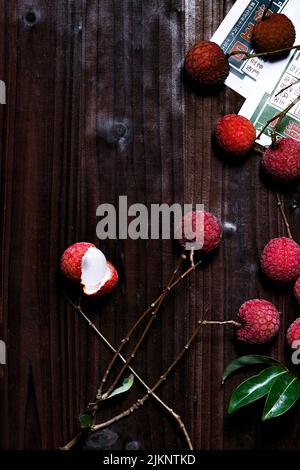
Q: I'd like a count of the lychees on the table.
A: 10